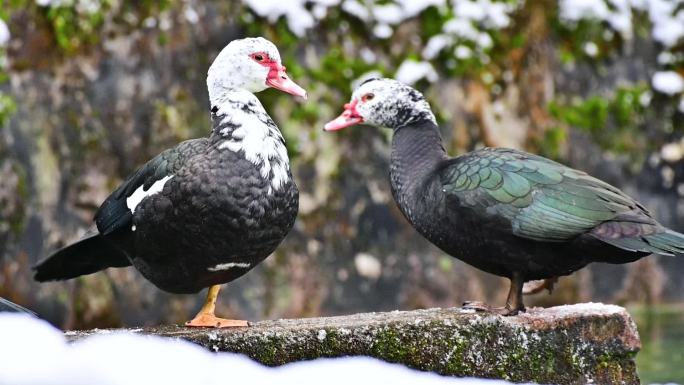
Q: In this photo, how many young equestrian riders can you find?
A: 0